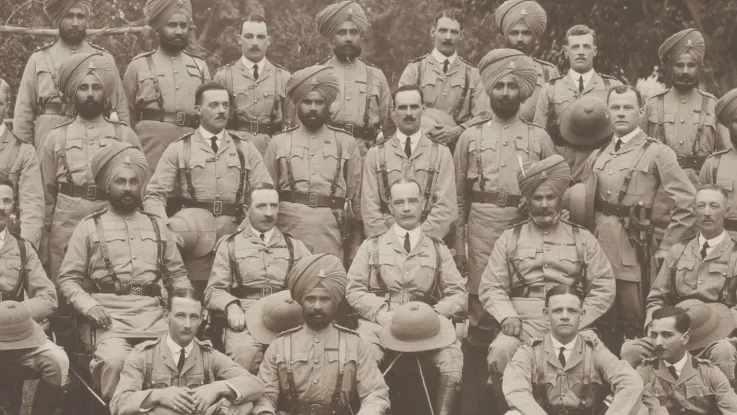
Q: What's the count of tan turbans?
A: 12